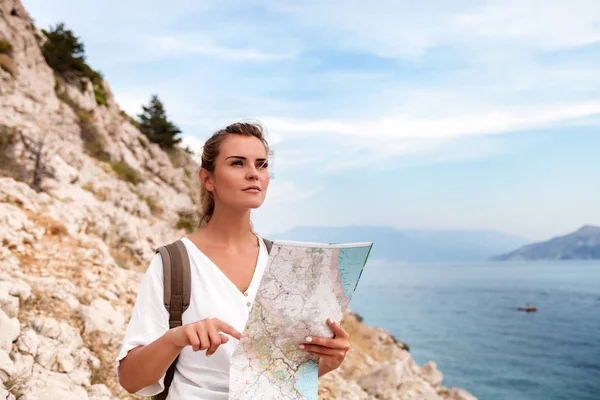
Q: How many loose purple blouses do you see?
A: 0